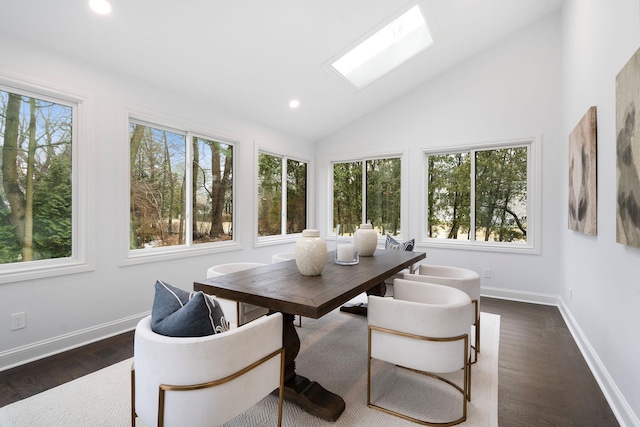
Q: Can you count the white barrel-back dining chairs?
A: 6